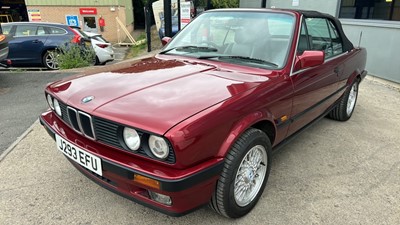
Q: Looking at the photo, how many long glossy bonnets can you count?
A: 1